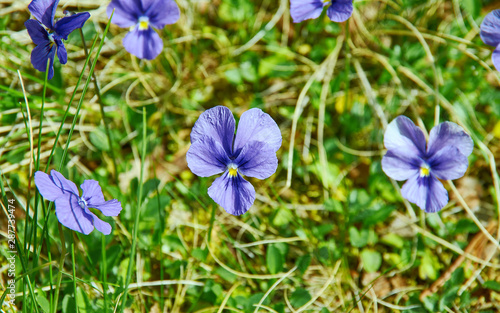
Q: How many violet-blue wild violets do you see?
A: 7